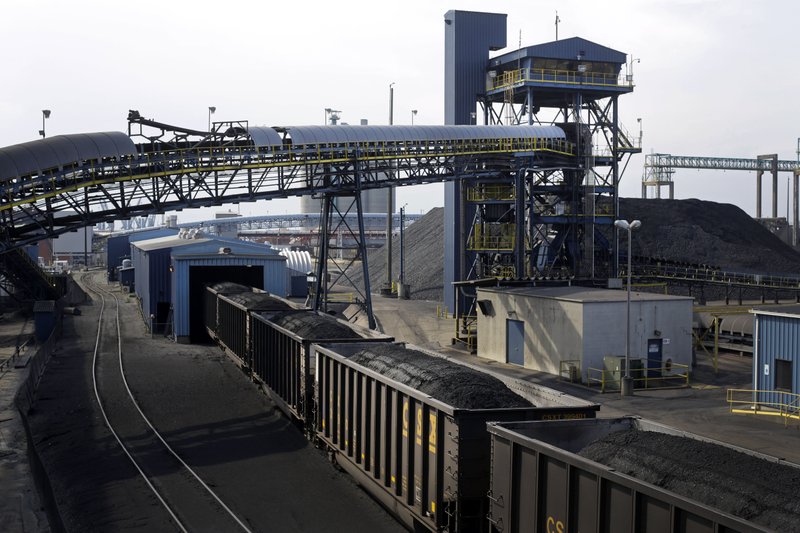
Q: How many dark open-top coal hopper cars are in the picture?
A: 5